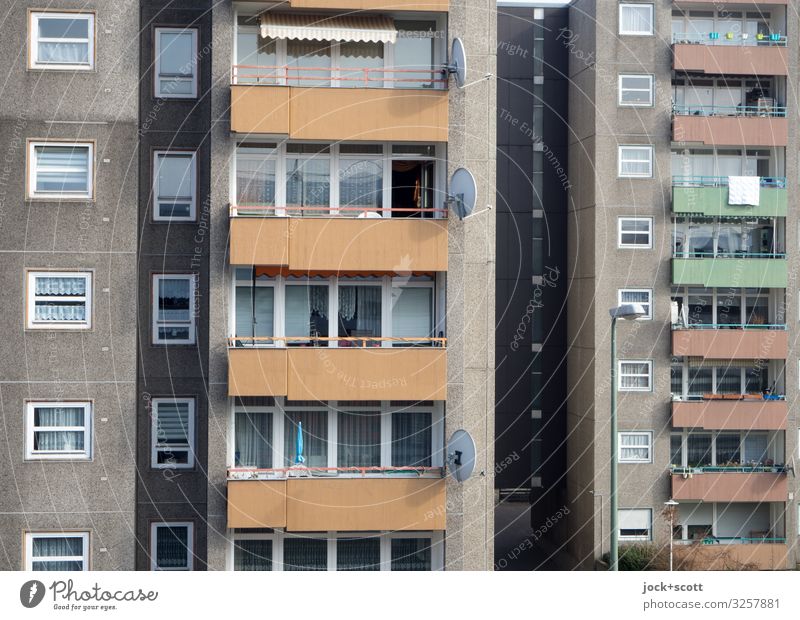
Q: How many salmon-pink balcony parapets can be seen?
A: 5